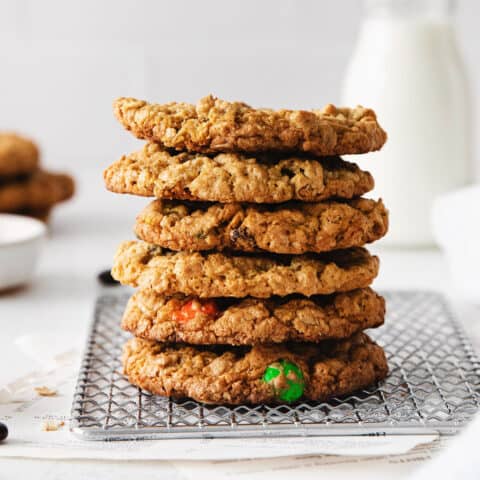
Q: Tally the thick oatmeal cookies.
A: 6